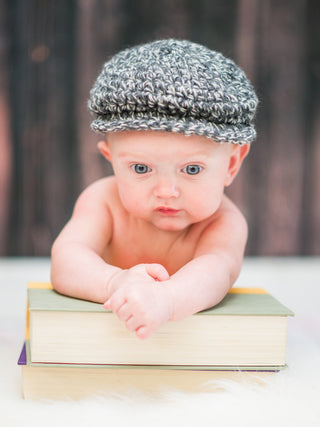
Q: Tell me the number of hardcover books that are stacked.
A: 2